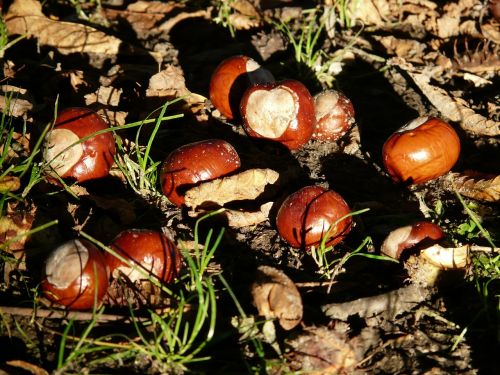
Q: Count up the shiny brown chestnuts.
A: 10